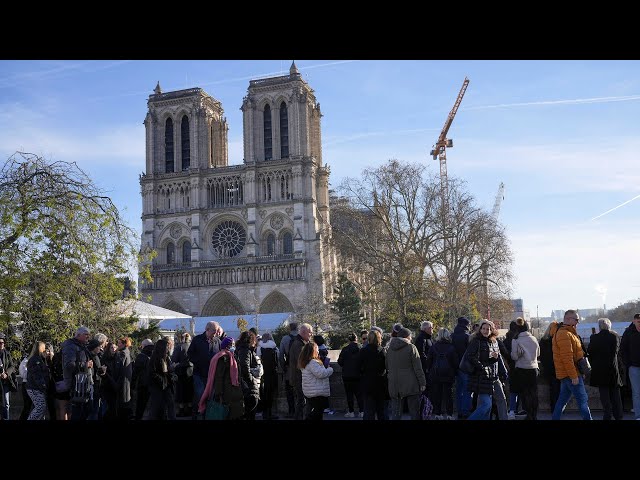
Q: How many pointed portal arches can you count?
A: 3